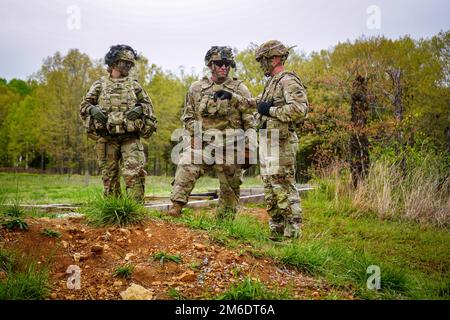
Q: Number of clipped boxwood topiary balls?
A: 0